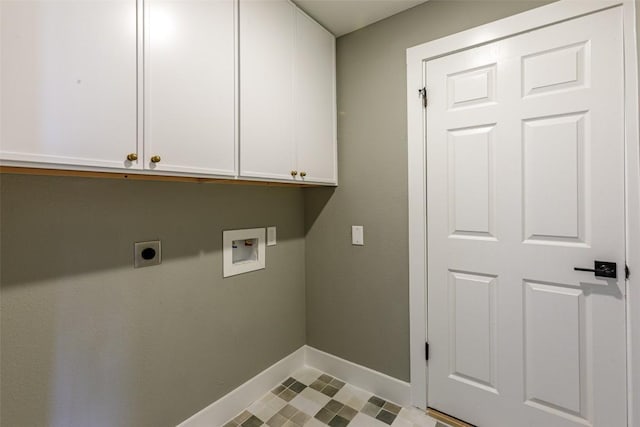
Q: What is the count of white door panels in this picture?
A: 6